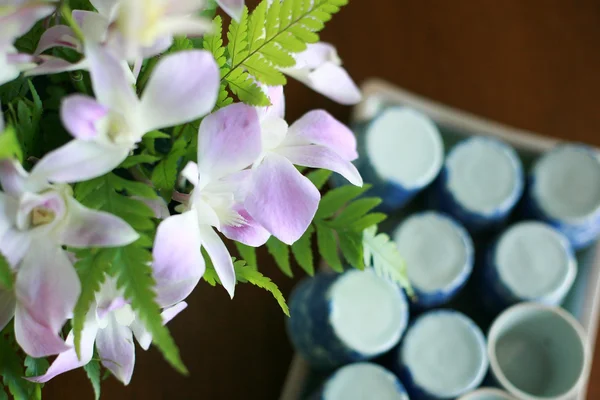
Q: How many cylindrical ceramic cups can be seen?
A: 10